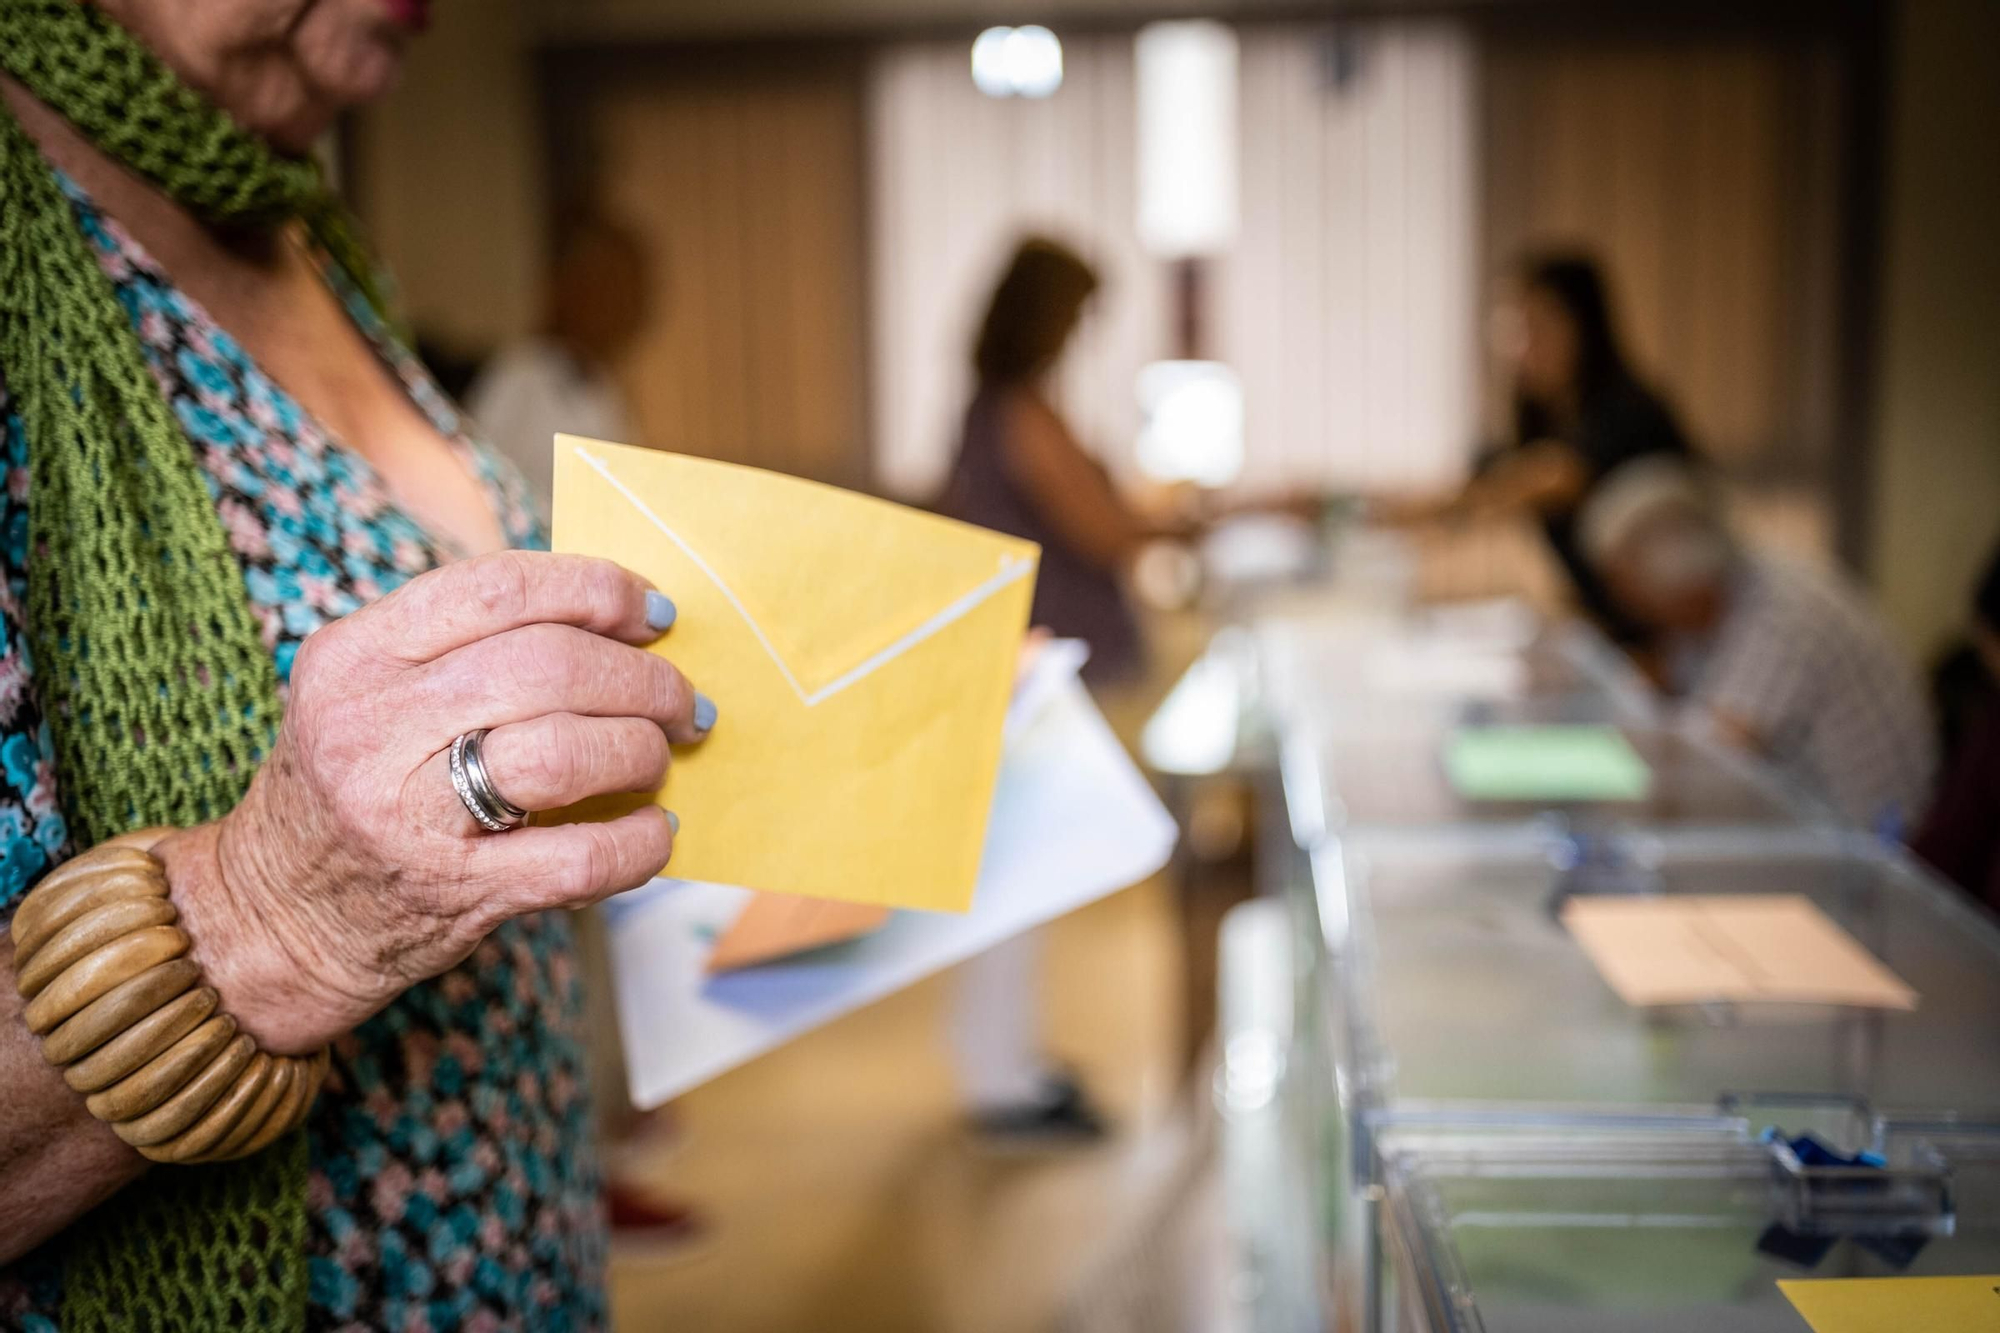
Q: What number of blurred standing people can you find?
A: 3